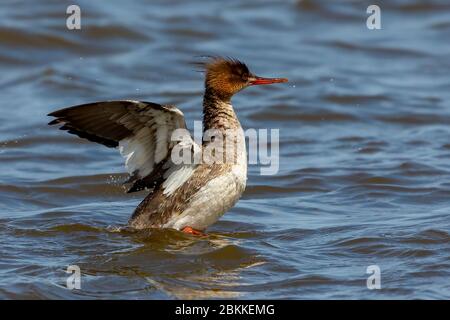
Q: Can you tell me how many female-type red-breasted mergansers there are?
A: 1